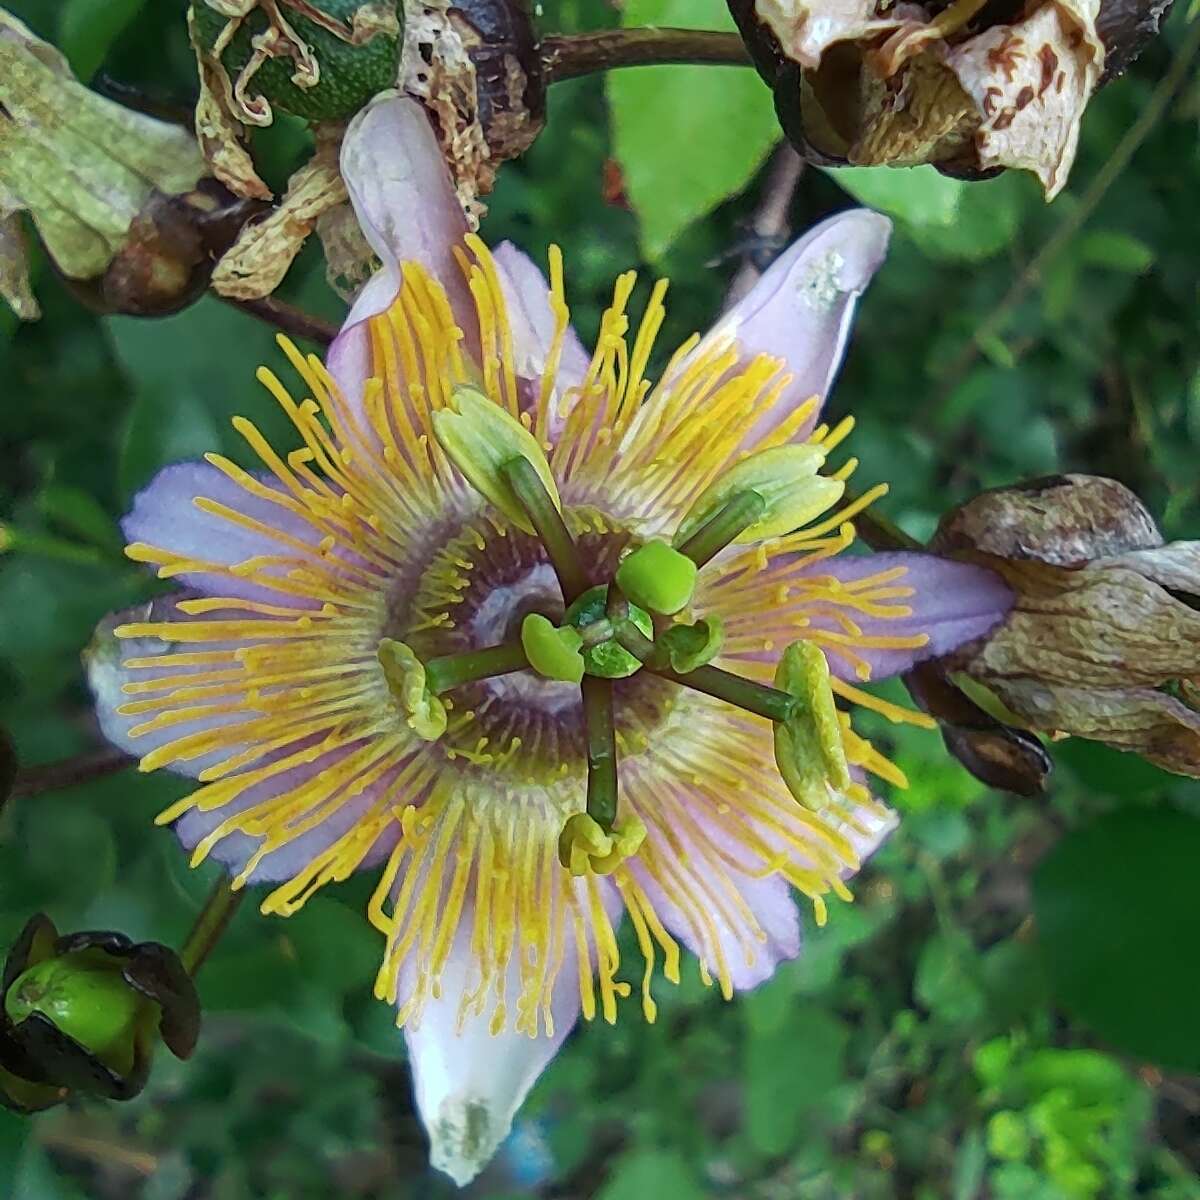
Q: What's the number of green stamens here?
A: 5